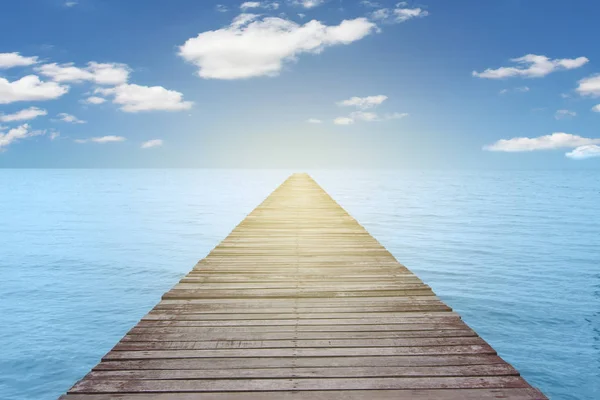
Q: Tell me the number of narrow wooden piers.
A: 1